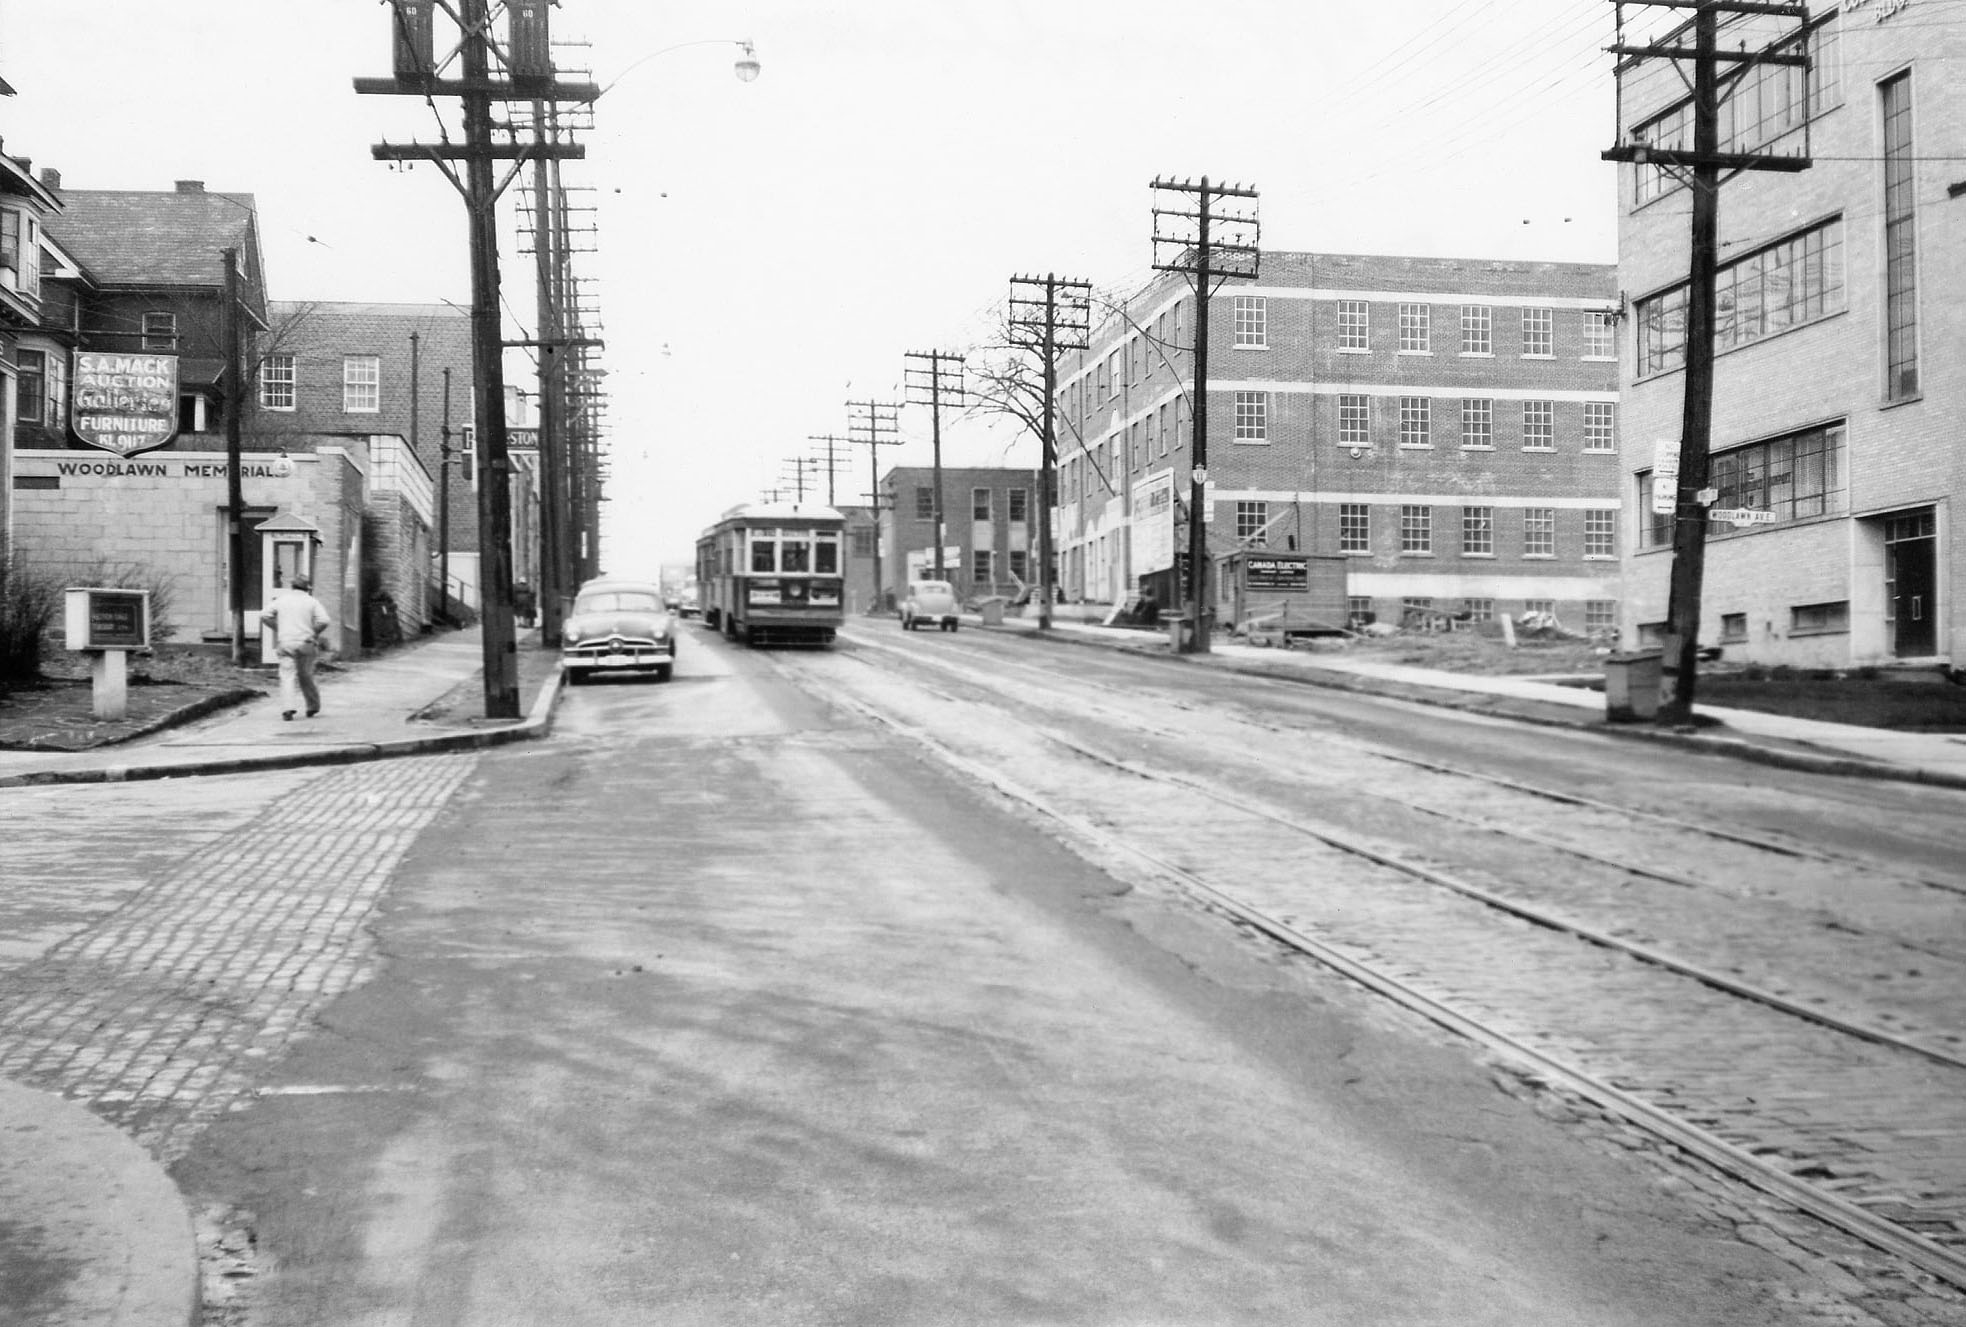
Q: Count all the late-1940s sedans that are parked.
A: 1